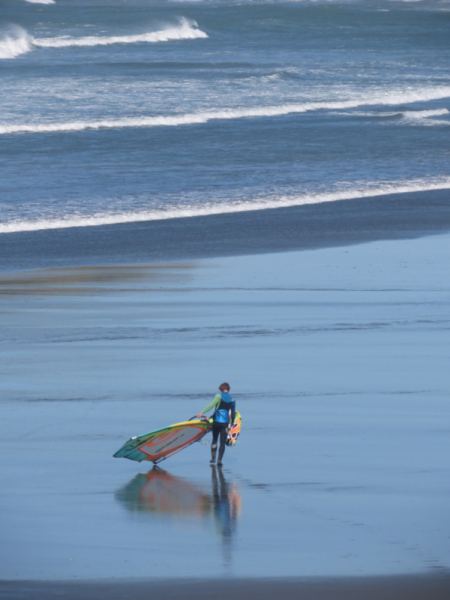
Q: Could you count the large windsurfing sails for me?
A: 1